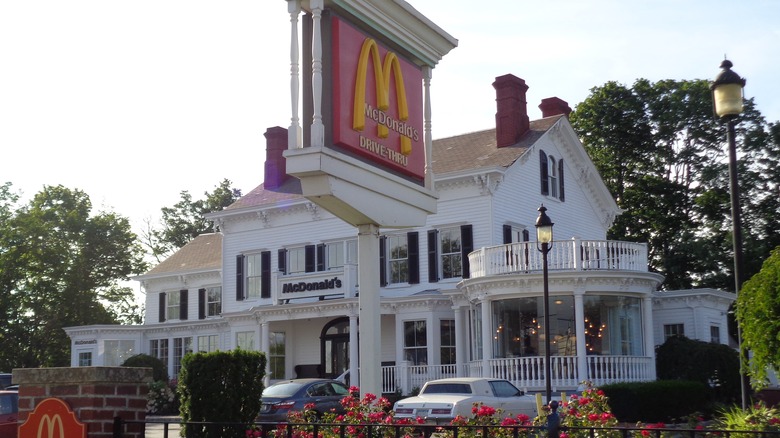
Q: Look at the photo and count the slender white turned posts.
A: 3